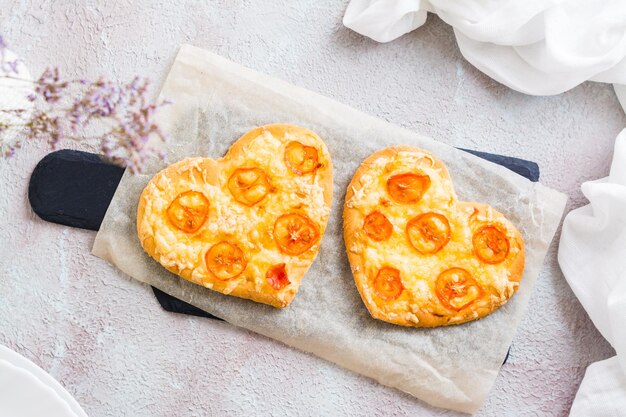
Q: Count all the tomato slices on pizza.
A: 12